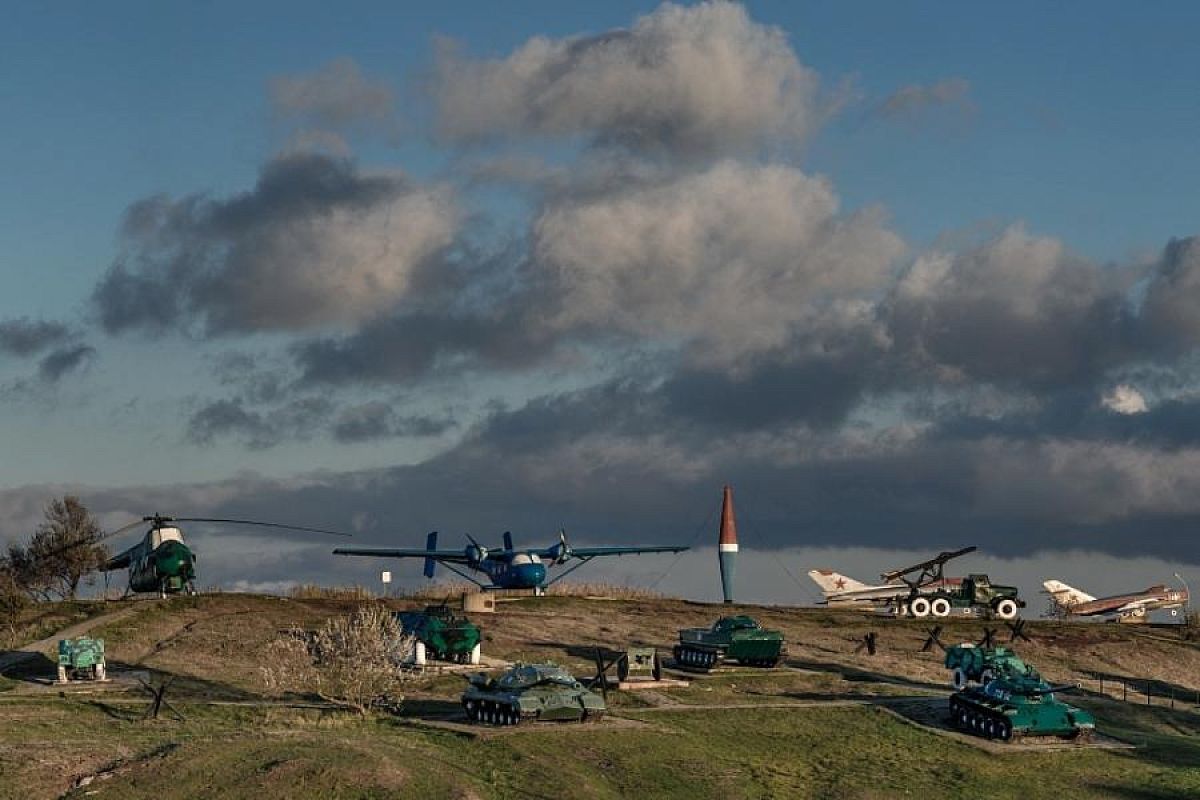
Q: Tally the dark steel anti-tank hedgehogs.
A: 6